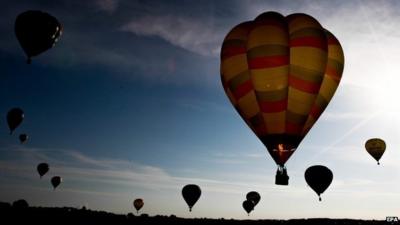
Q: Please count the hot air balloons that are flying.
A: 12